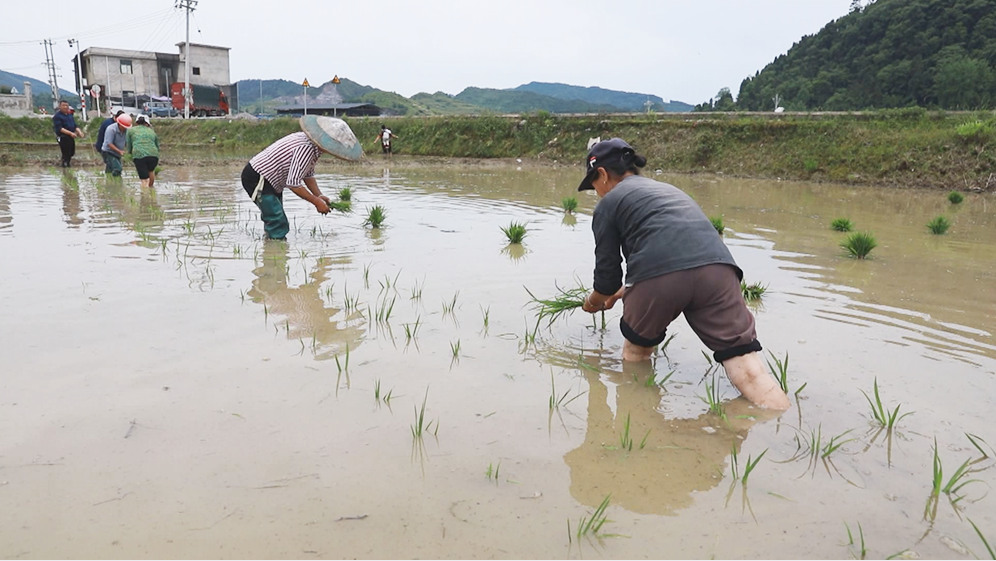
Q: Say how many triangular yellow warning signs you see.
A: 2